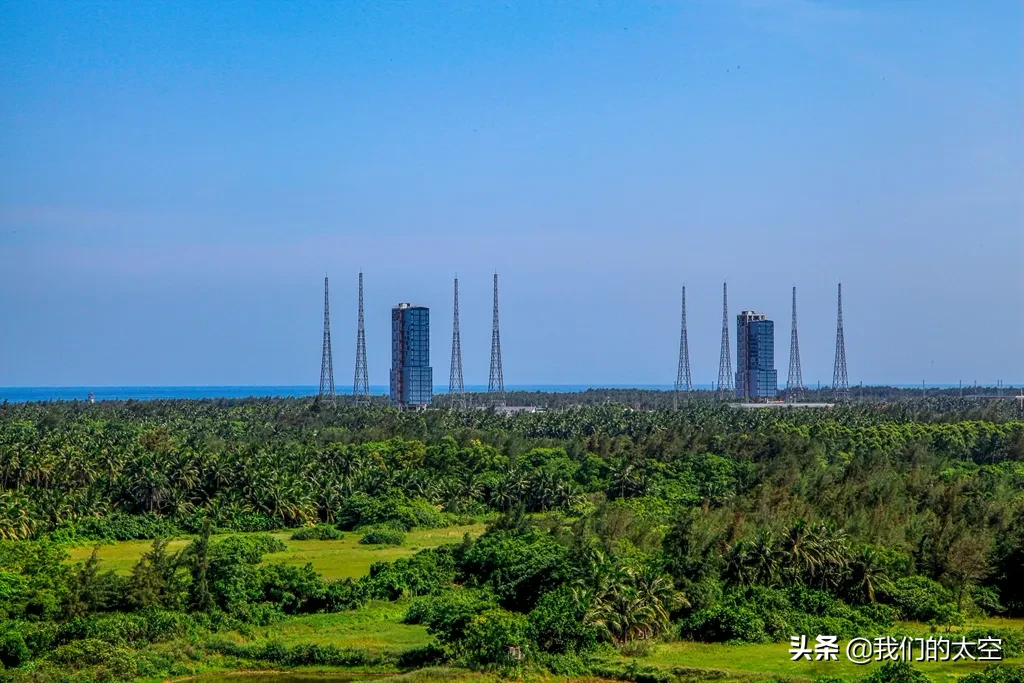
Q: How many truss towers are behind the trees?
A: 8